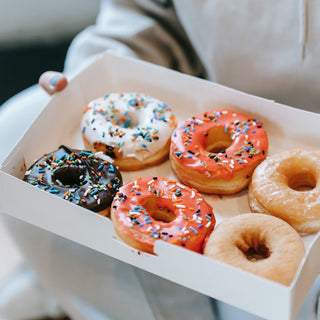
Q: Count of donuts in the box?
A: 6